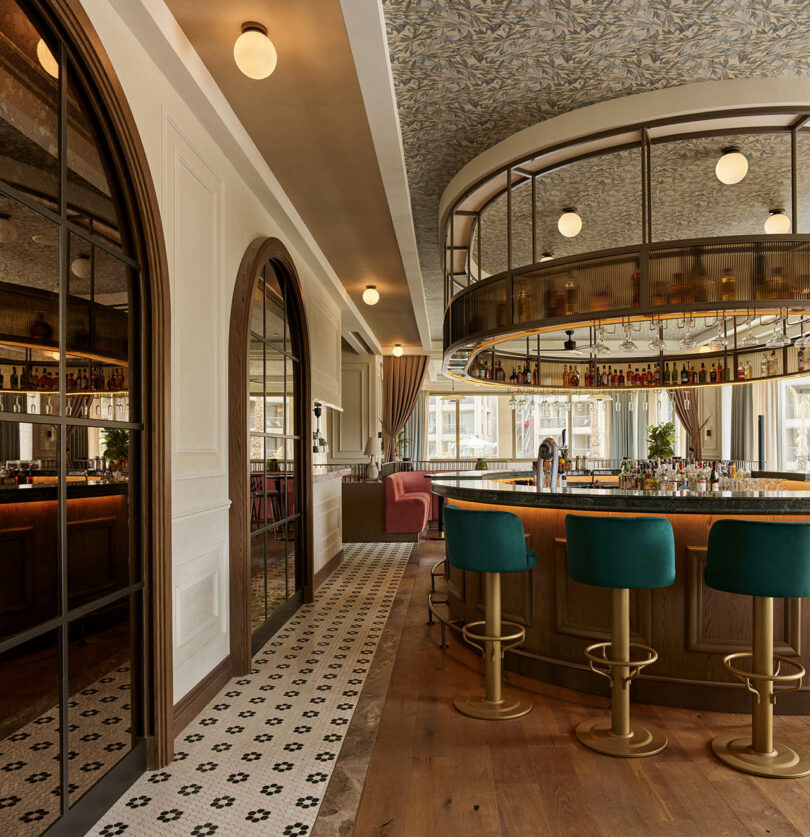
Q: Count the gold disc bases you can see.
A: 3